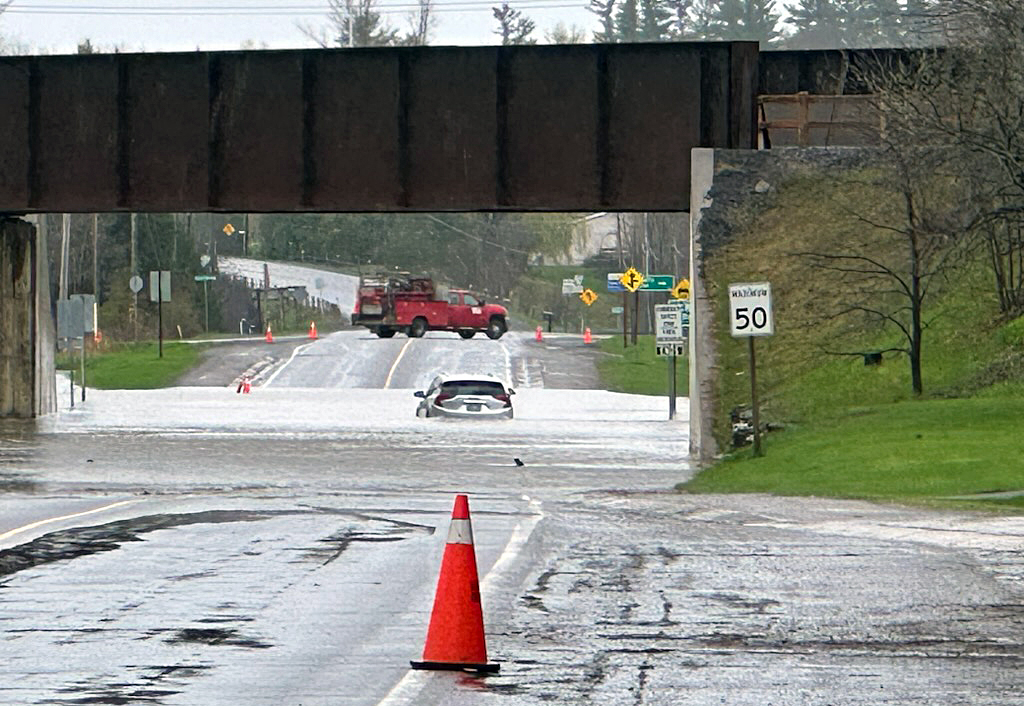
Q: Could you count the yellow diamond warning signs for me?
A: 4